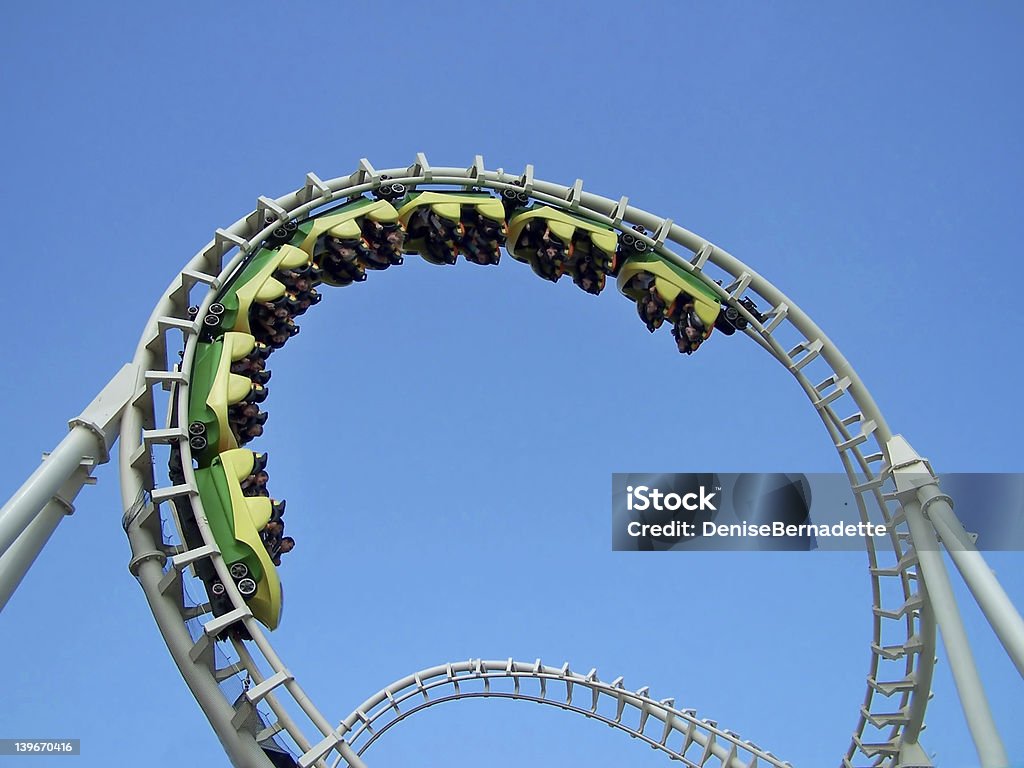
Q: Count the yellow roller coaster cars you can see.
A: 7